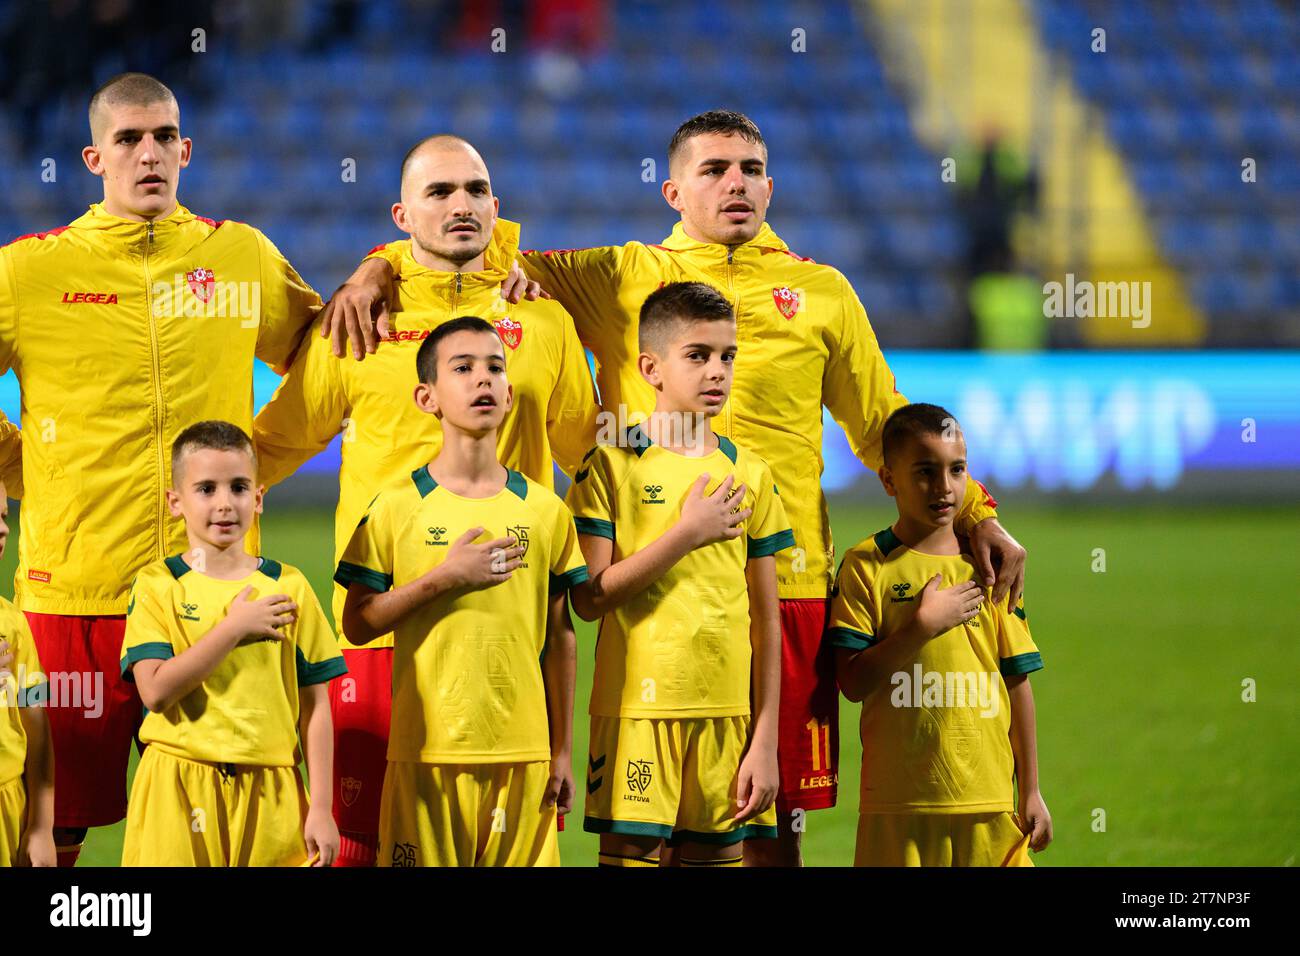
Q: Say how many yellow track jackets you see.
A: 3